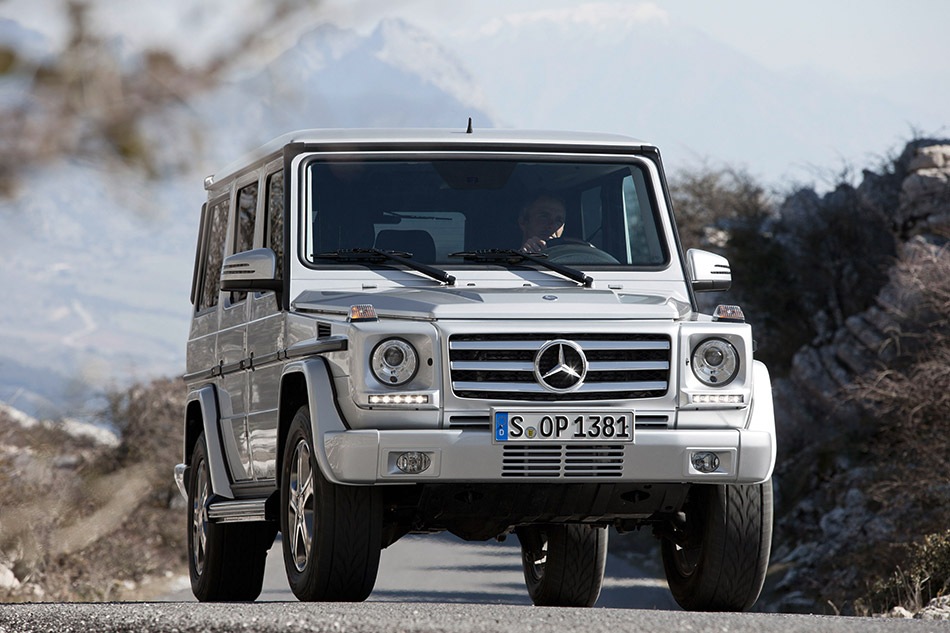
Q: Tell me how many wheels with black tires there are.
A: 4